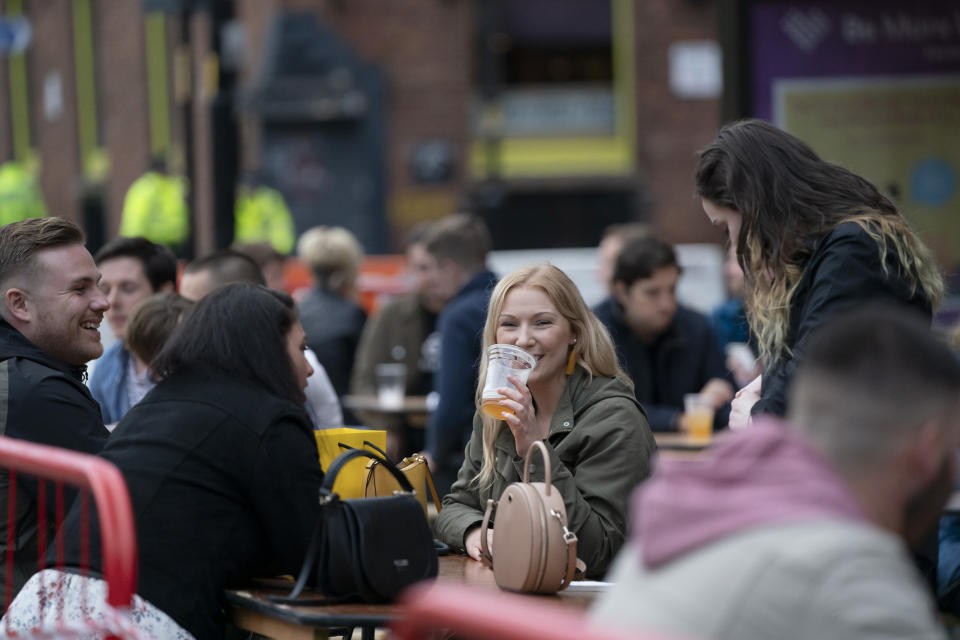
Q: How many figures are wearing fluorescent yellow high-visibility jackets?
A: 3